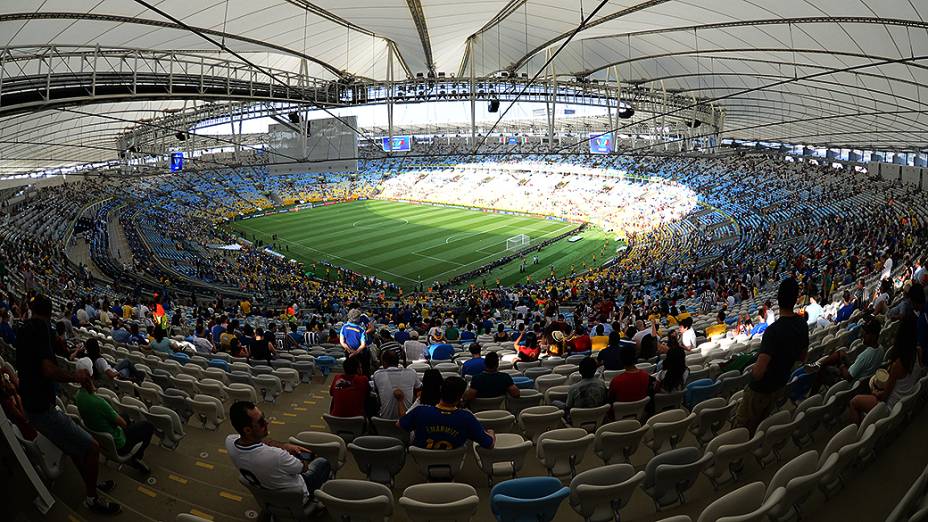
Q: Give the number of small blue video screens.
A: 3